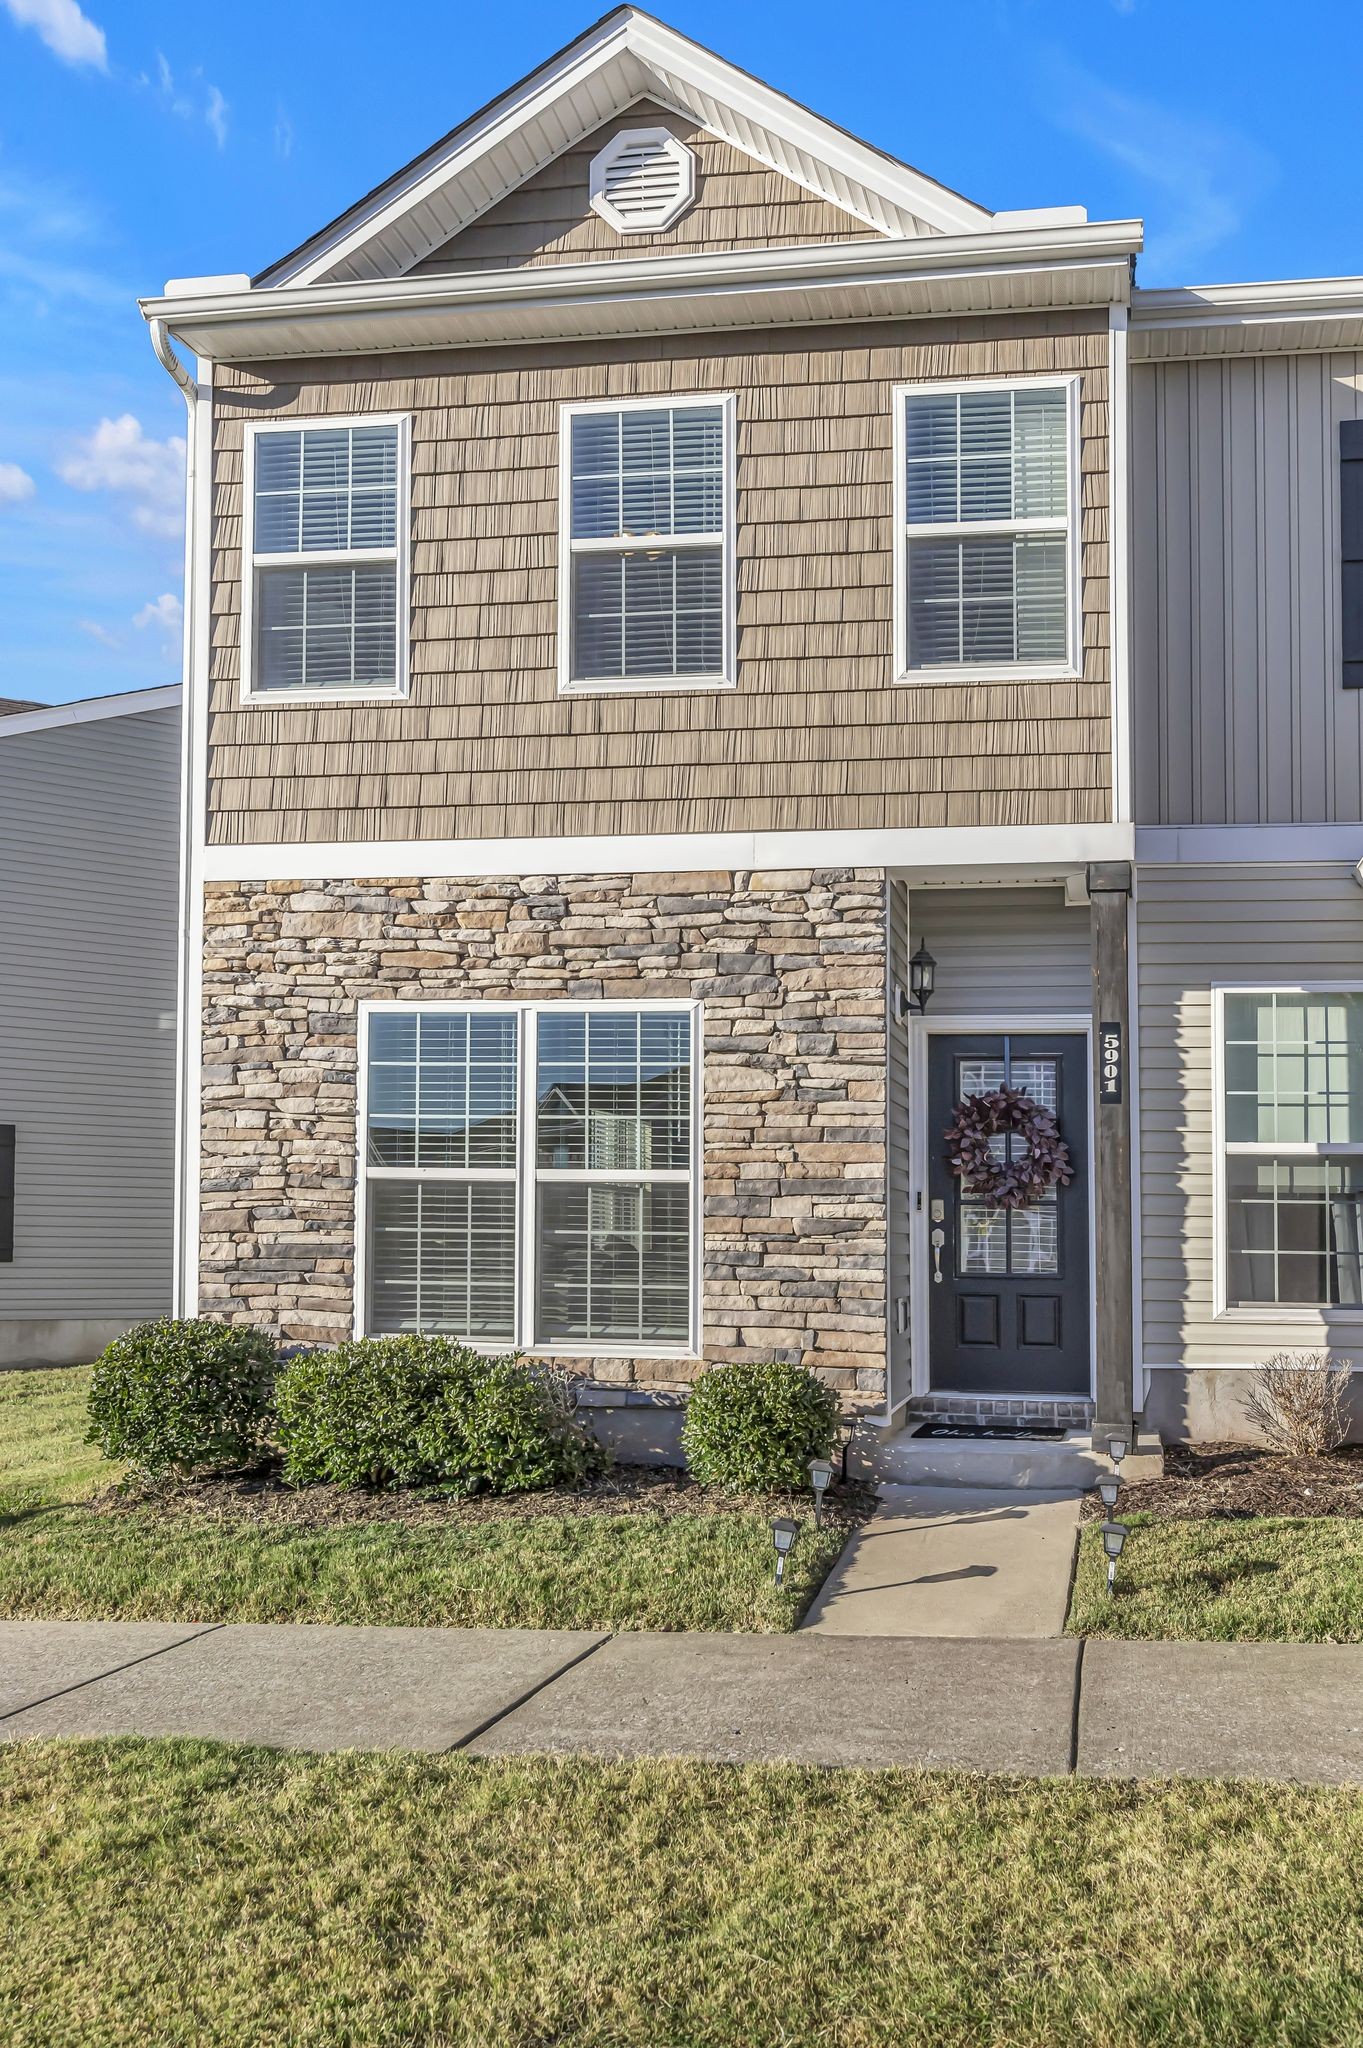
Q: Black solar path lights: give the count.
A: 6